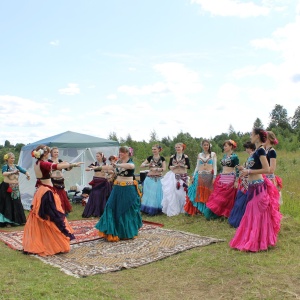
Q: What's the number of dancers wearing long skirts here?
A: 13